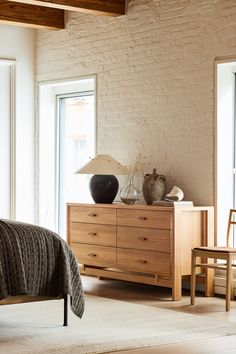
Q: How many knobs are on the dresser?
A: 6